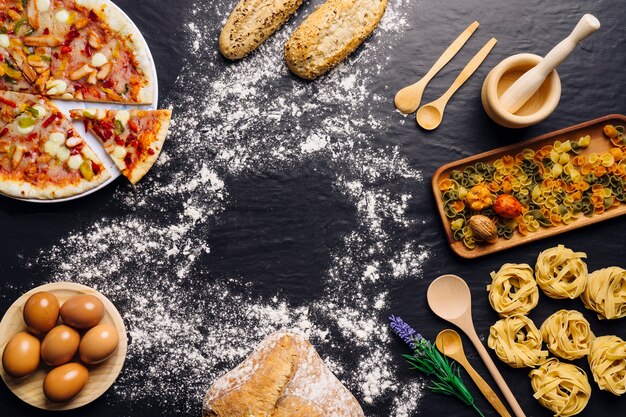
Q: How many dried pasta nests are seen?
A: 7